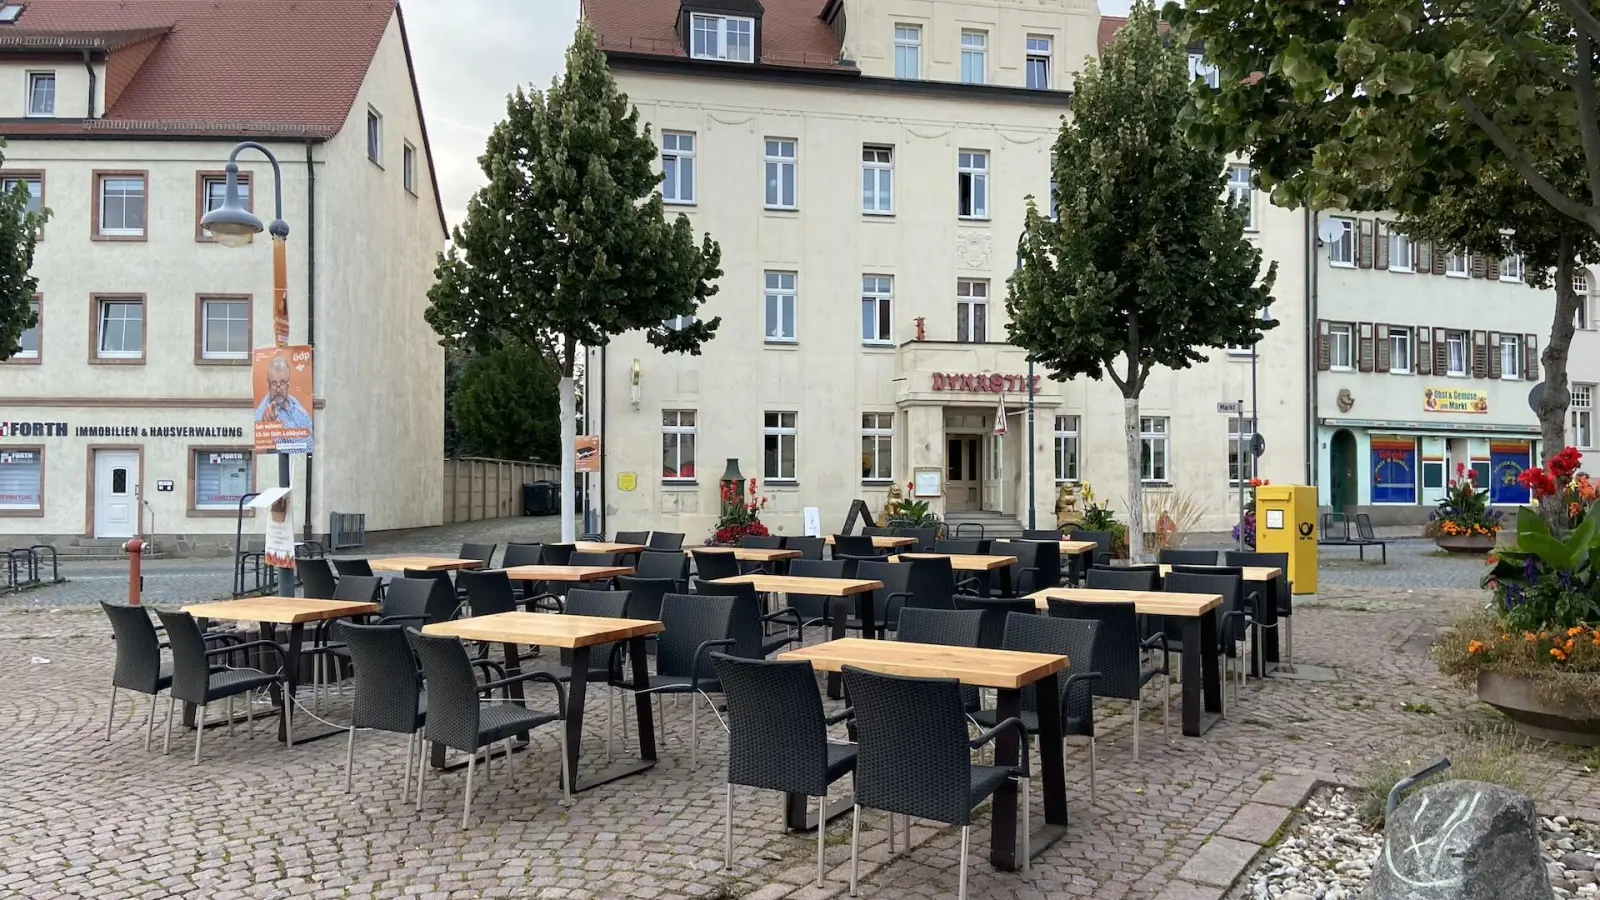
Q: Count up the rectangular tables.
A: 13